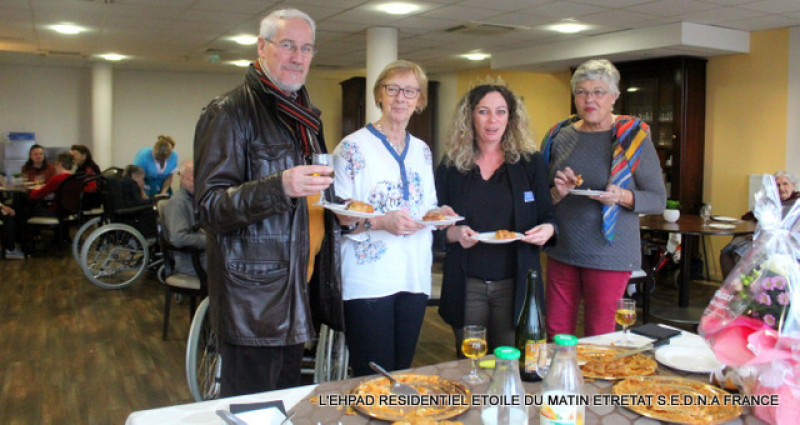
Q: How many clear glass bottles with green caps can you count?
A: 2